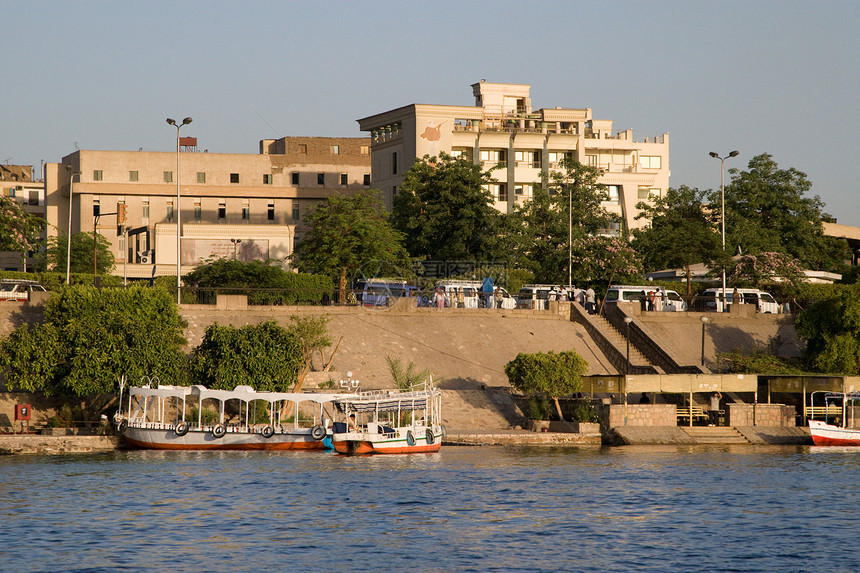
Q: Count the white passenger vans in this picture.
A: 4